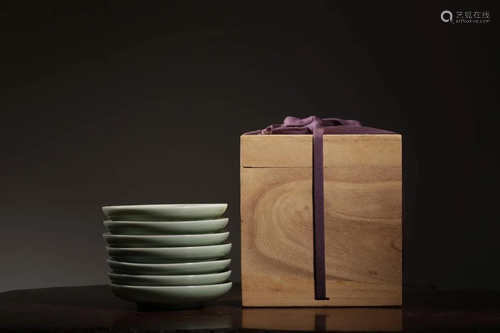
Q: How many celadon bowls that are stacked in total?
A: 7